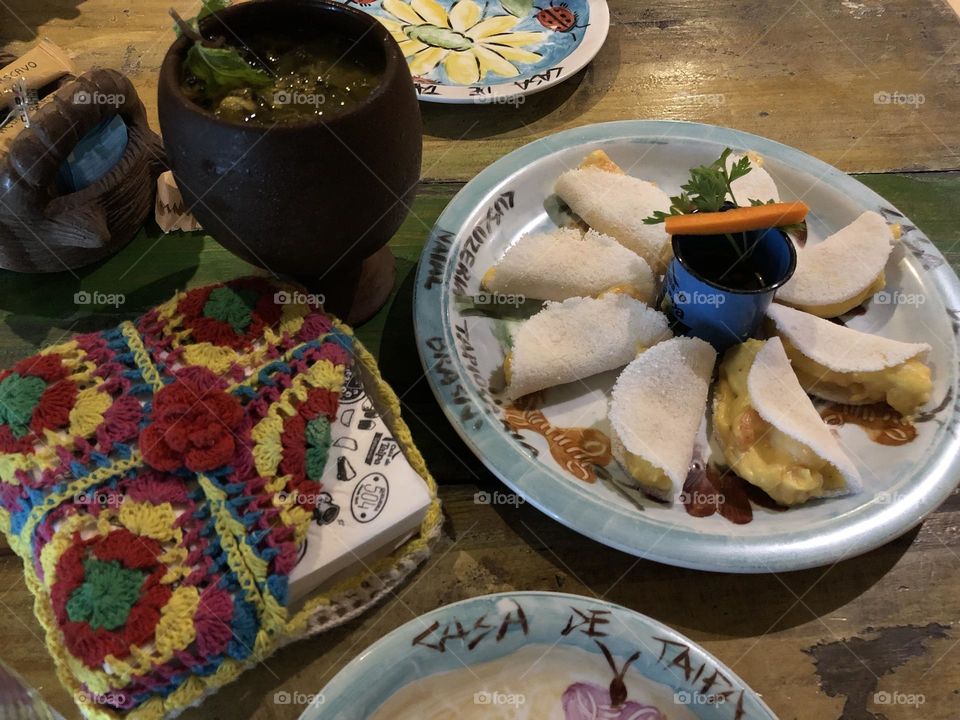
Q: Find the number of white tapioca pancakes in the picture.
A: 8